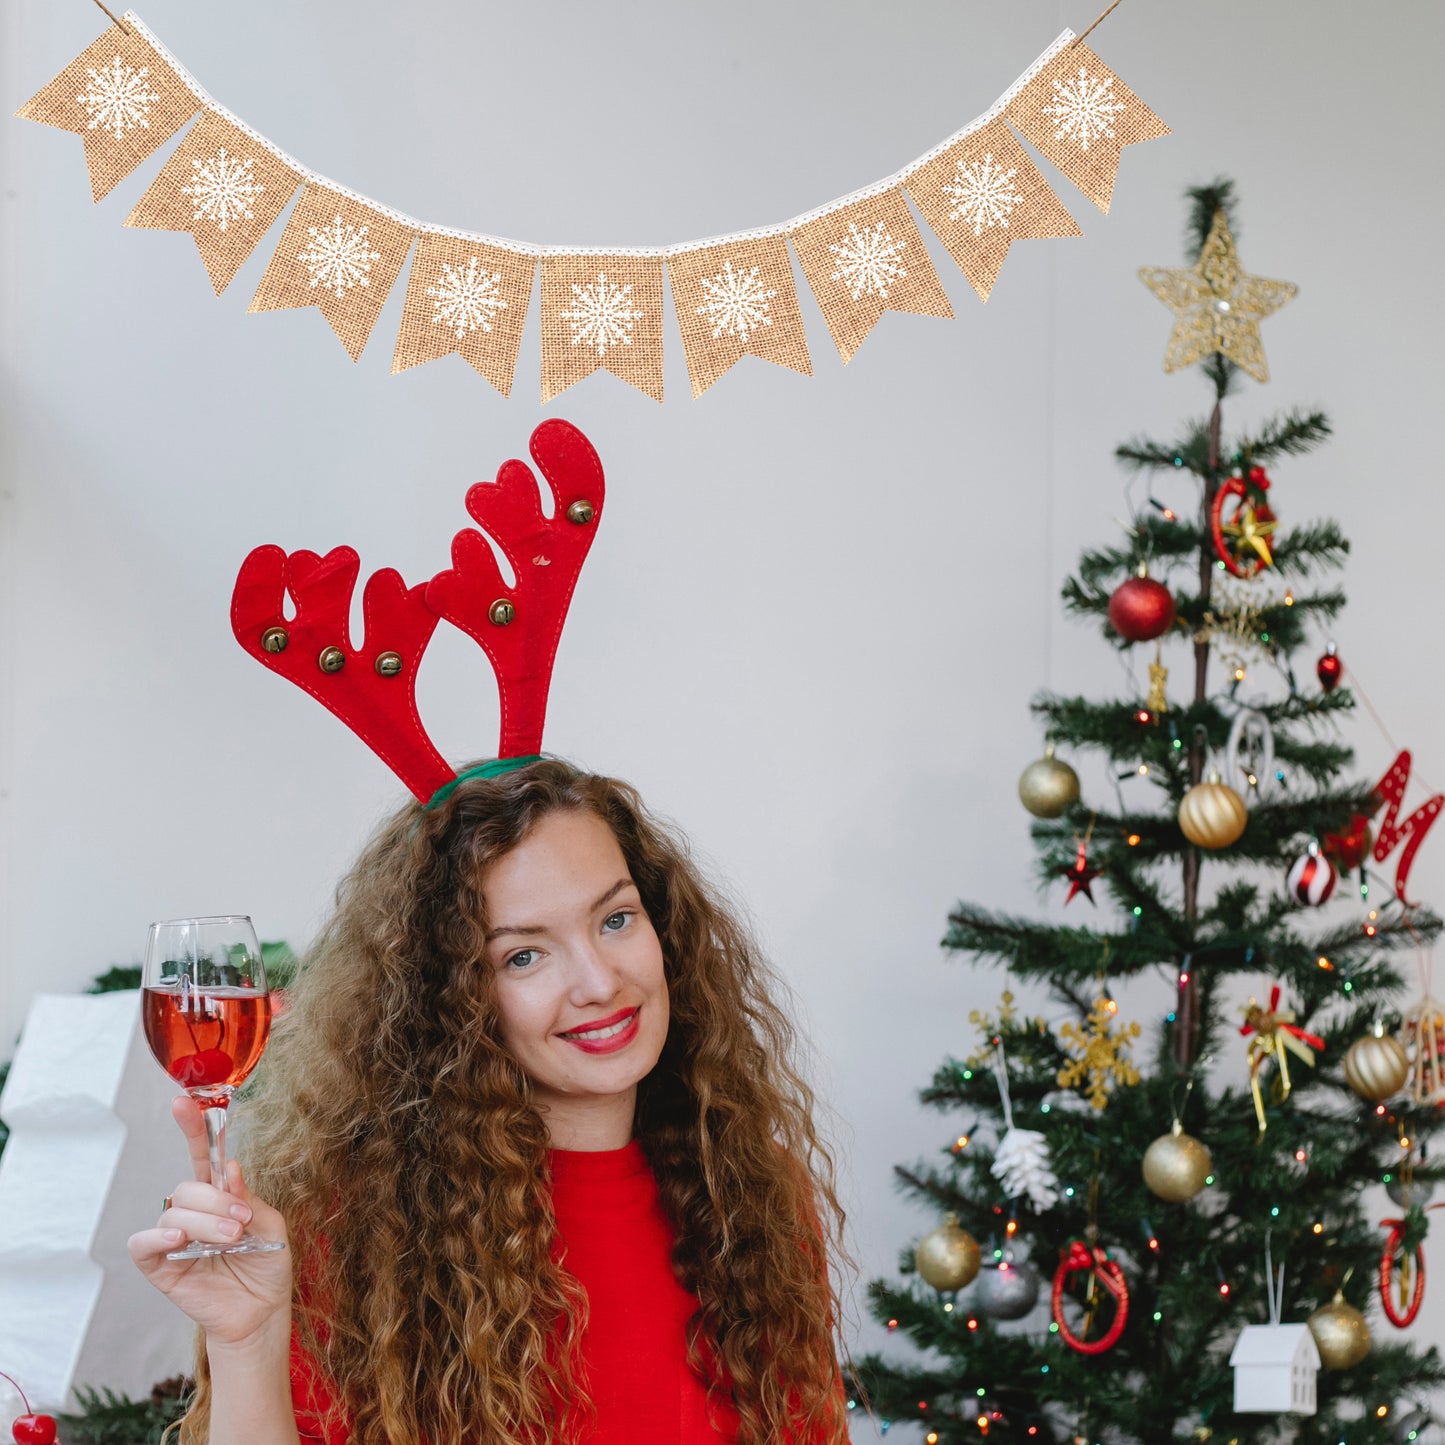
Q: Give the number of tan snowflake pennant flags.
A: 9